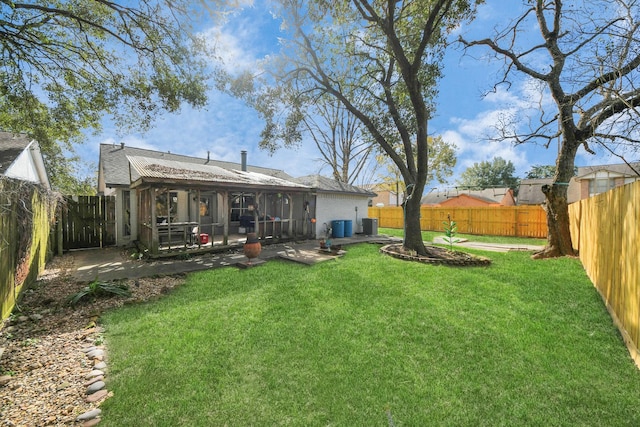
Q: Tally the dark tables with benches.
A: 1